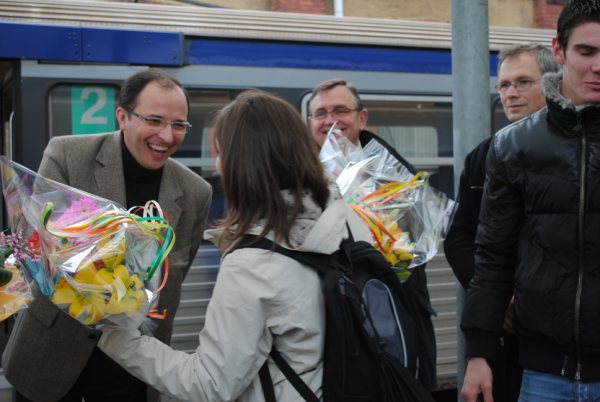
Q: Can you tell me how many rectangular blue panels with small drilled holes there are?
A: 2